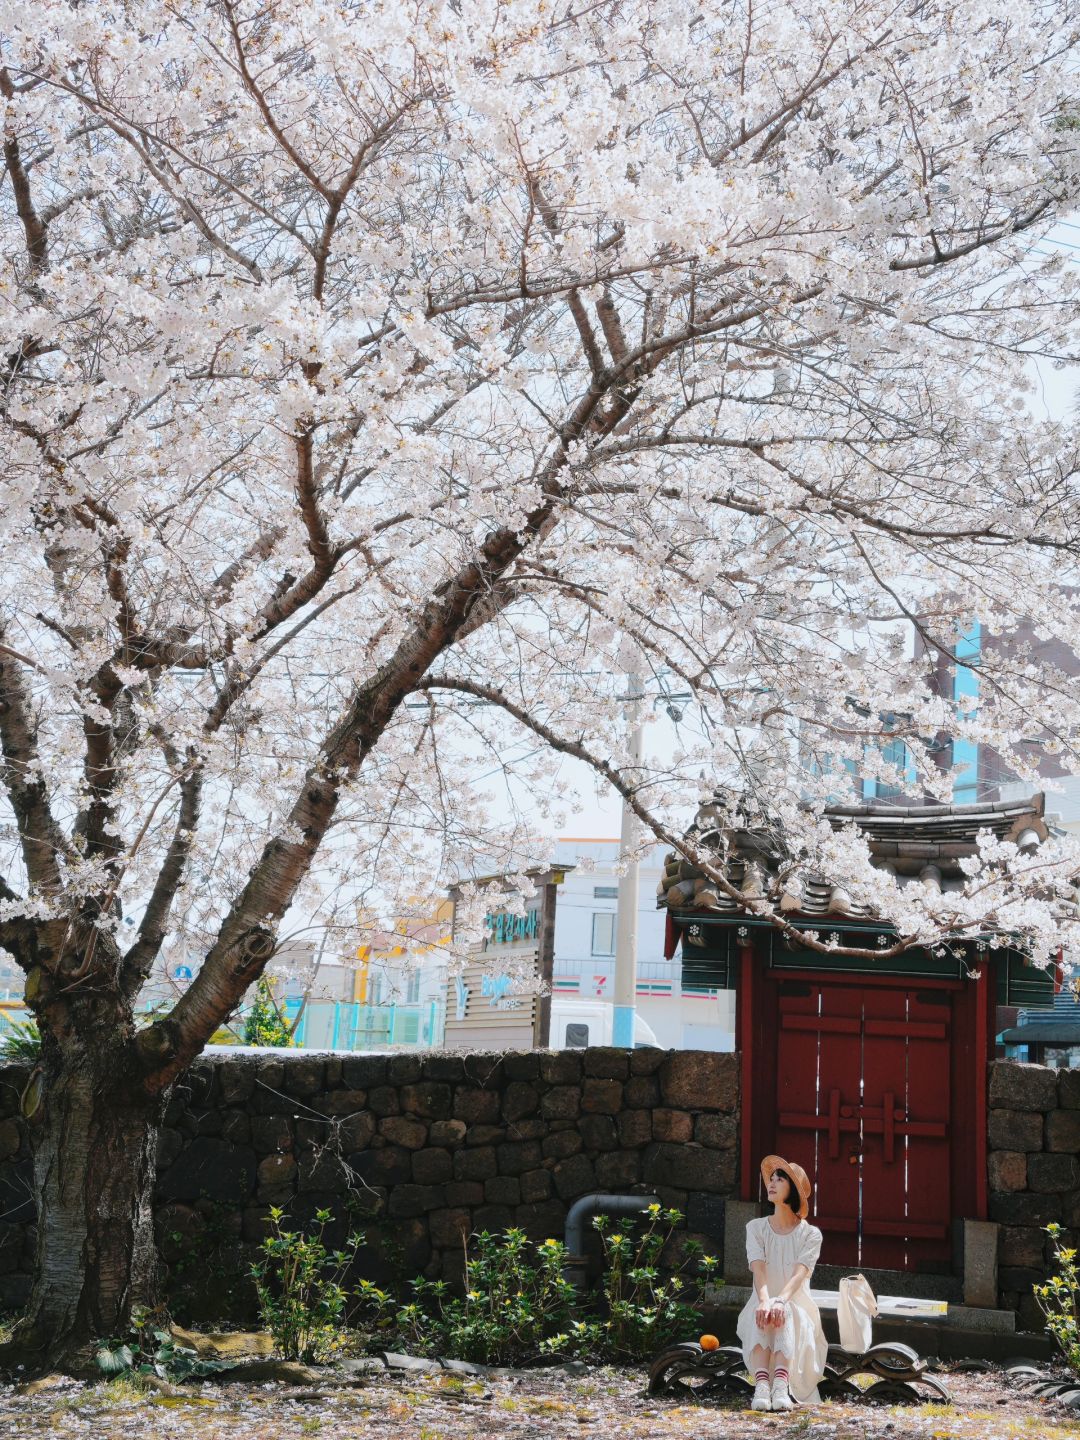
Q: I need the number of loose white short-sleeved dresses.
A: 1